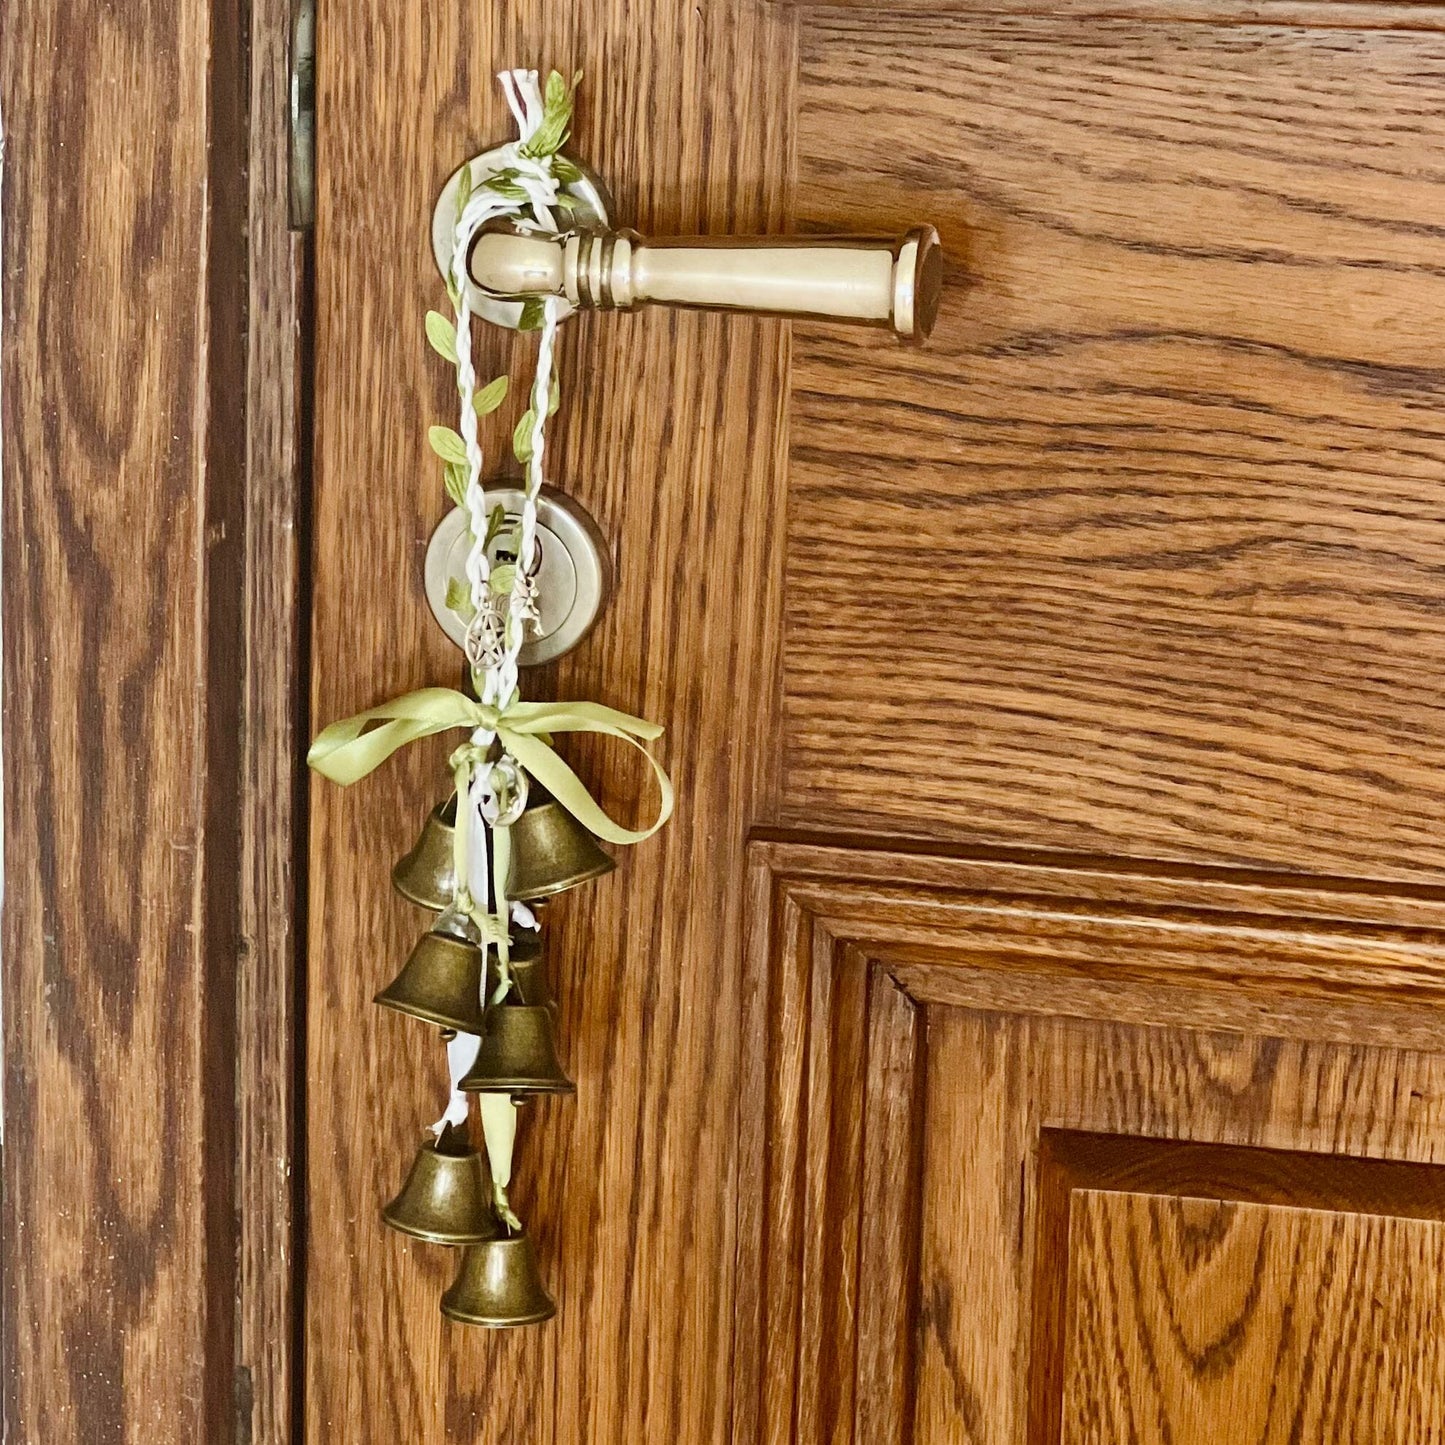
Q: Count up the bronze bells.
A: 7